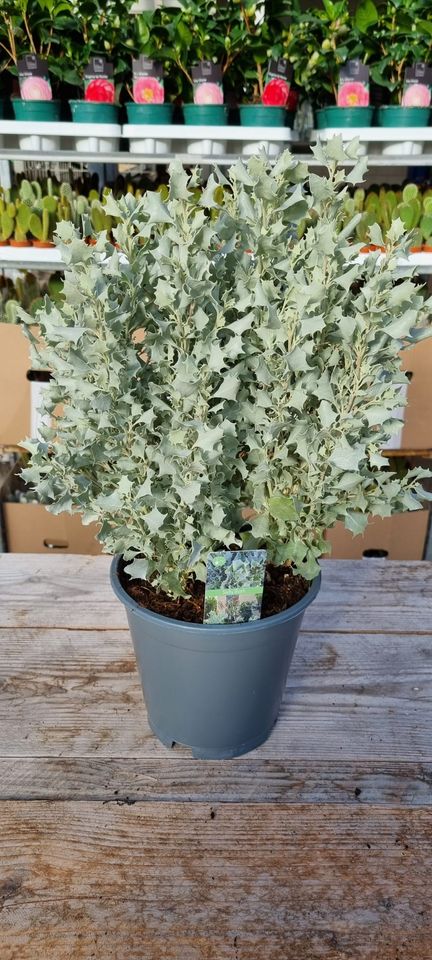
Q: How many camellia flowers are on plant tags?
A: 7